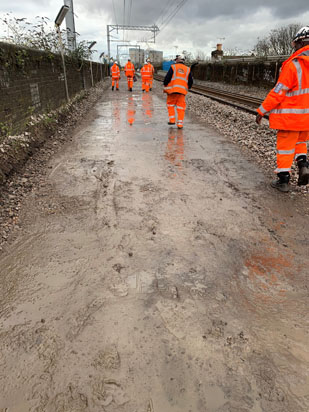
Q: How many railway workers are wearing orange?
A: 6